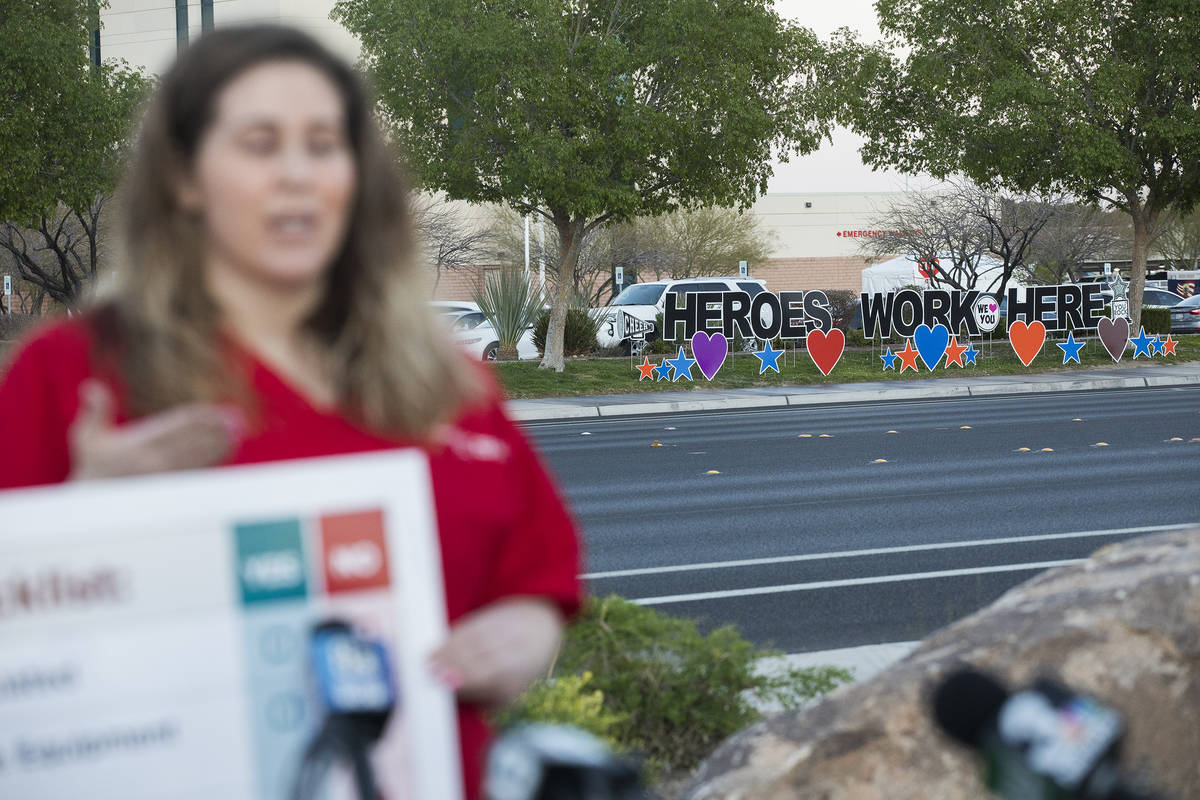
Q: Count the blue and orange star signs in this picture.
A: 12